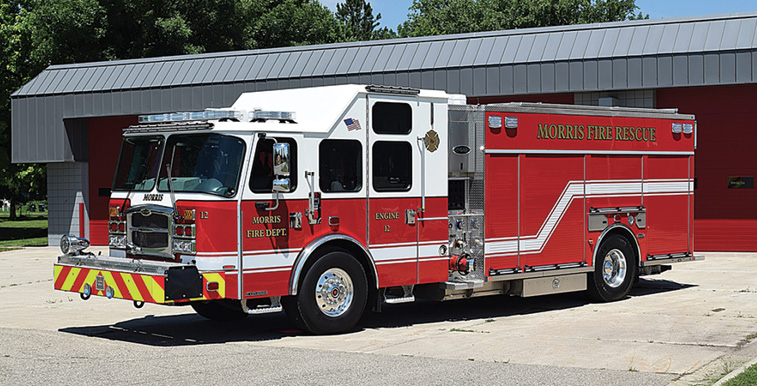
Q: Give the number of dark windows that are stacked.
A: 2